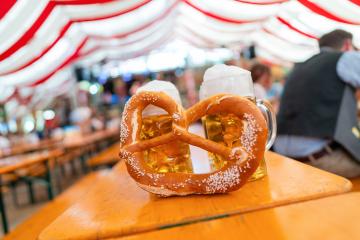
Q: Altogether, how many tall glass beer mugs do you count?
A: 2